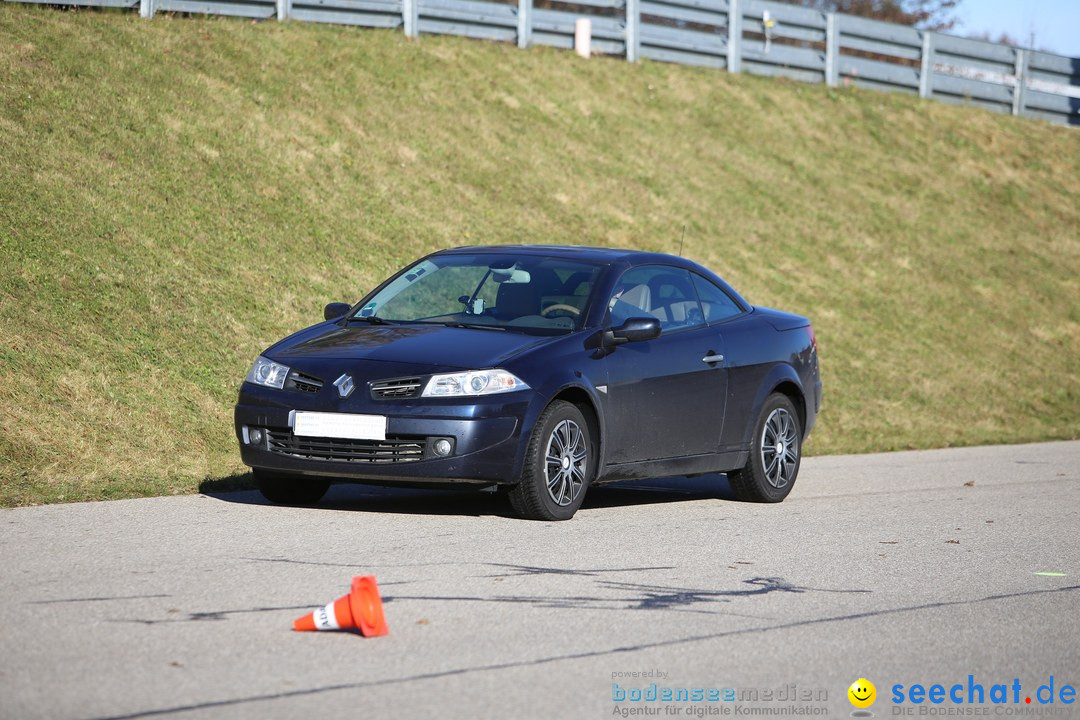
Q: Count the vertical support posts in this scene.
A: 9